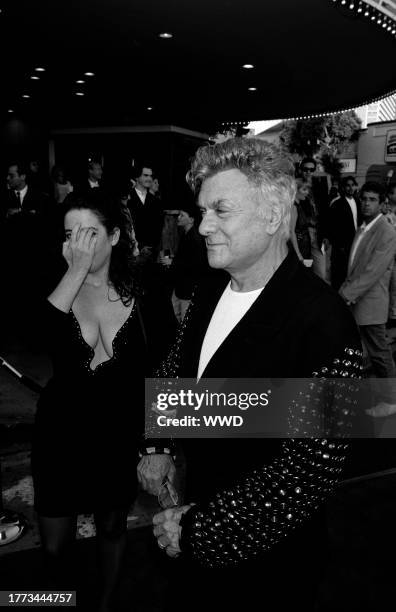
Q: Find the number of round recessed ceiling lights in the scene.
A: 11